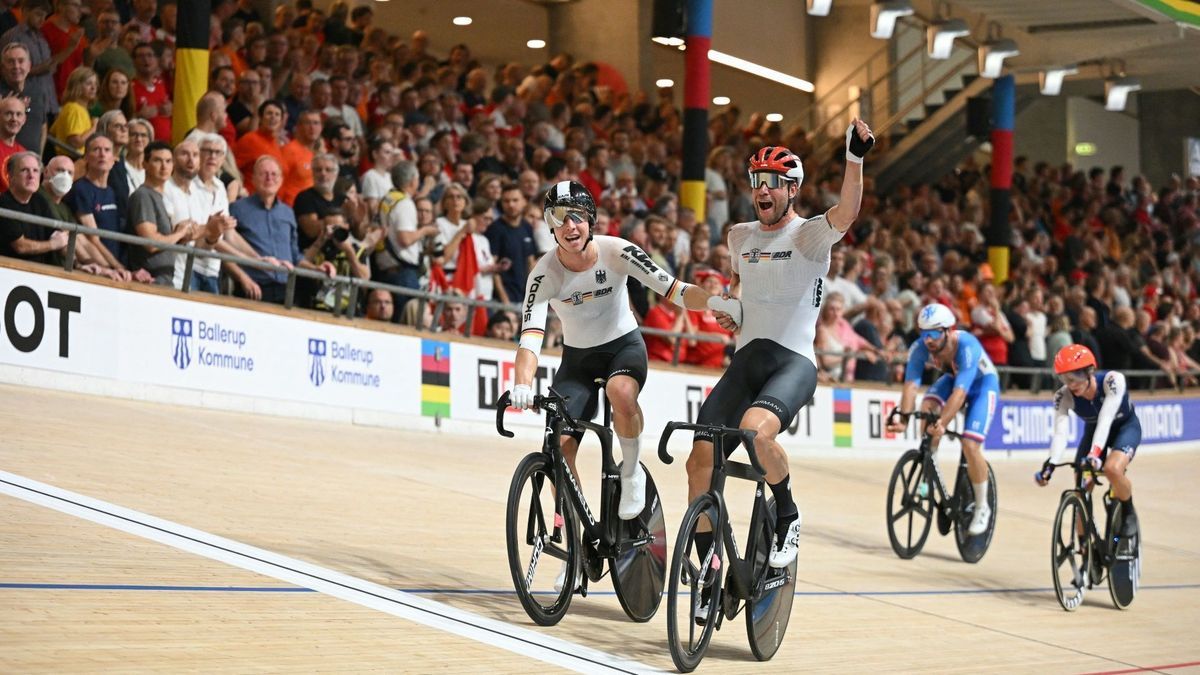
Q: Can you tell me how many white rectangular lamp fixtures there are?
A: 6